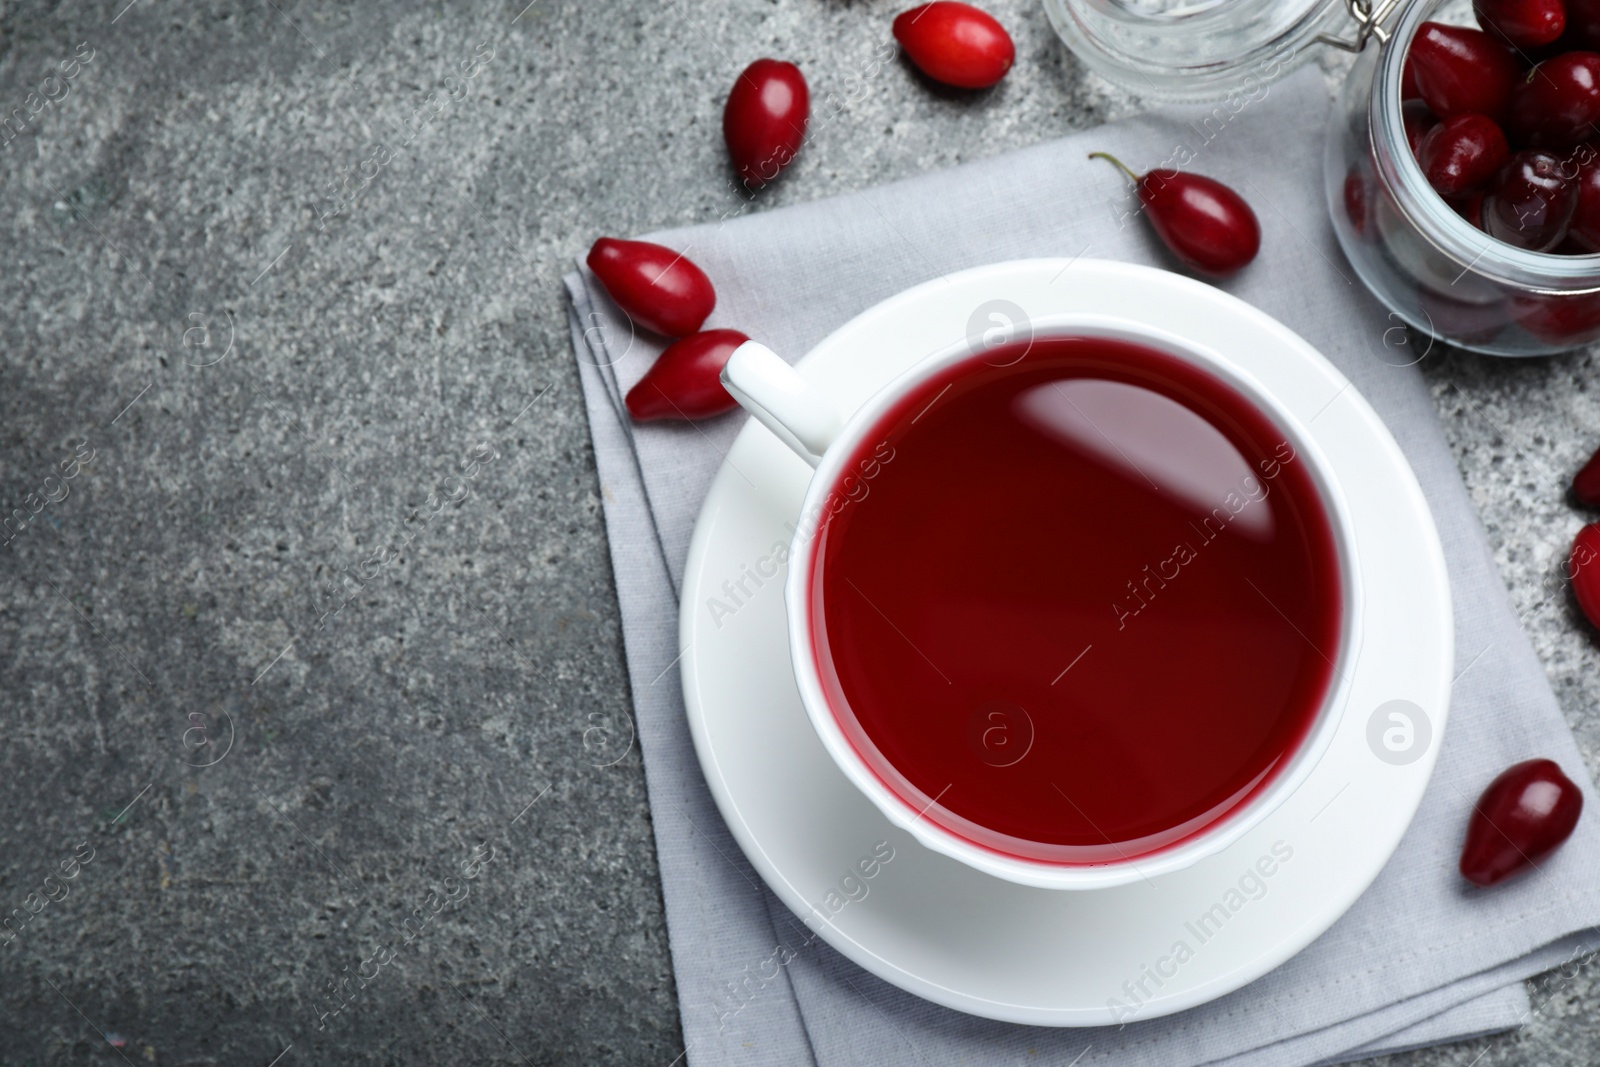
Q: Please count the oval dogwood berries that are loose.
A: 8